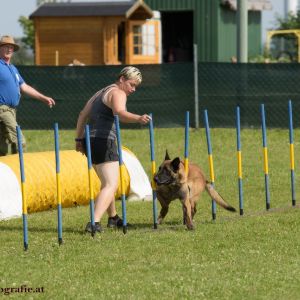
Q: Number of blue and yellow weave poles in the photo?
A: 10